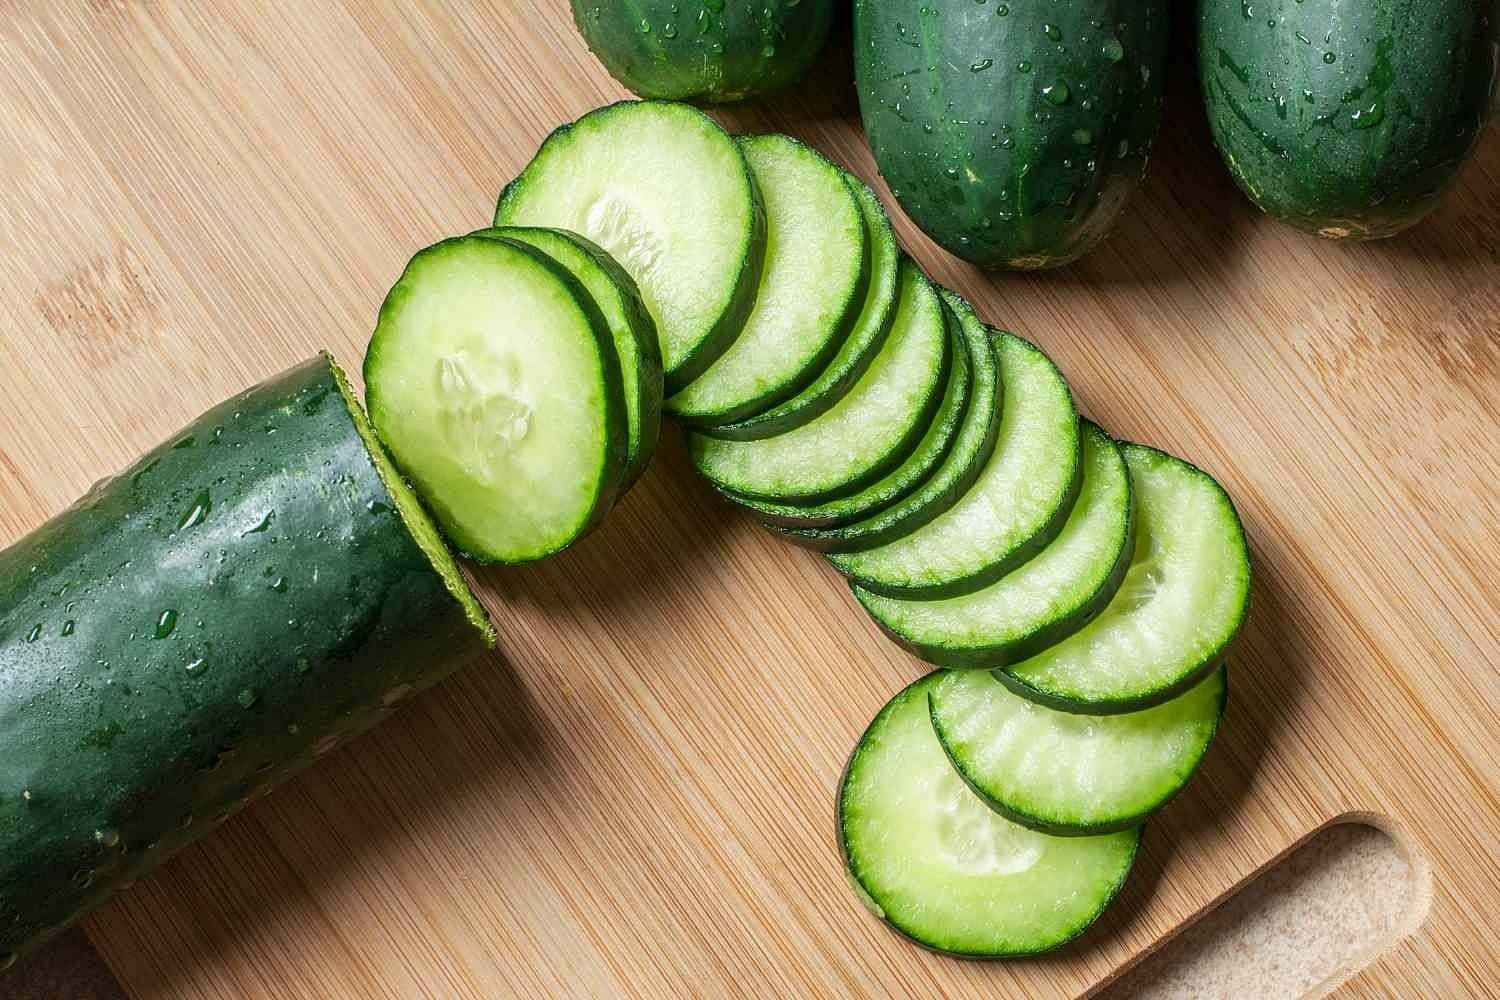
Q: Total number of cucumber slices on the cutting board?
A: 13